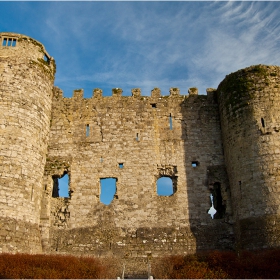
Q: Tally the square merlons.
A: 9